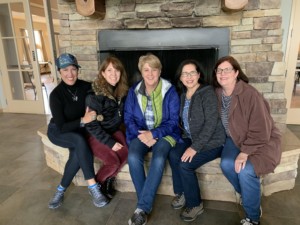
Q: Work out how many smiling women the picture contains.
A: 5